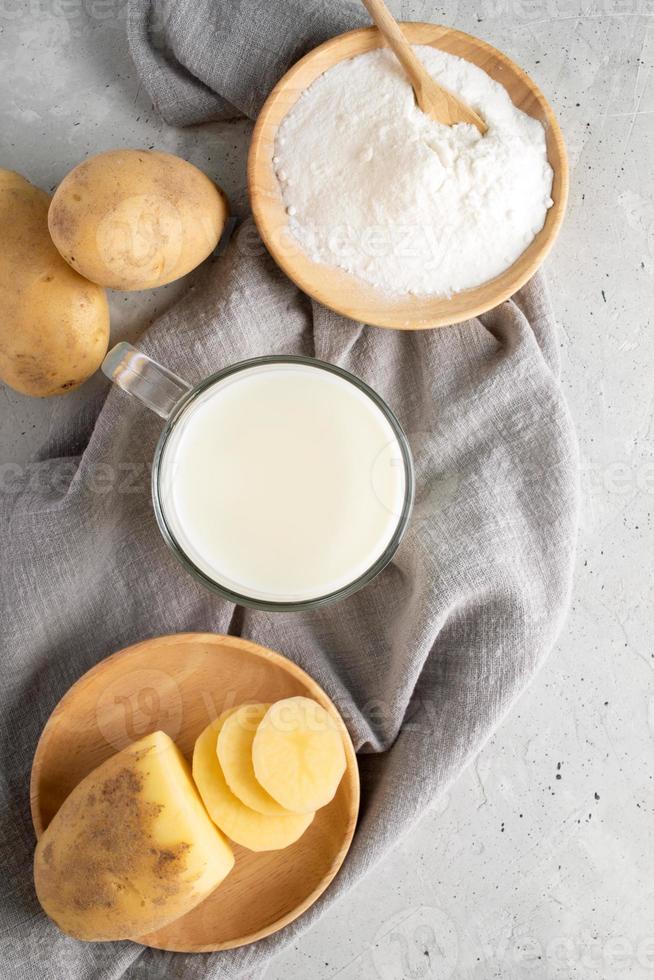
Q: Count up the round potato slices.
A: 3